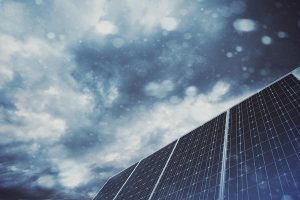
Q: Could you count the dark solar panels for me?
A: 4